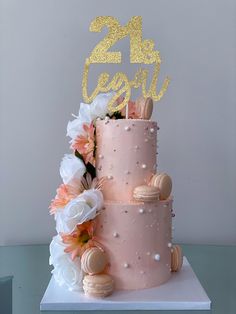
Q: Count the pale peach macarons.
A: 6